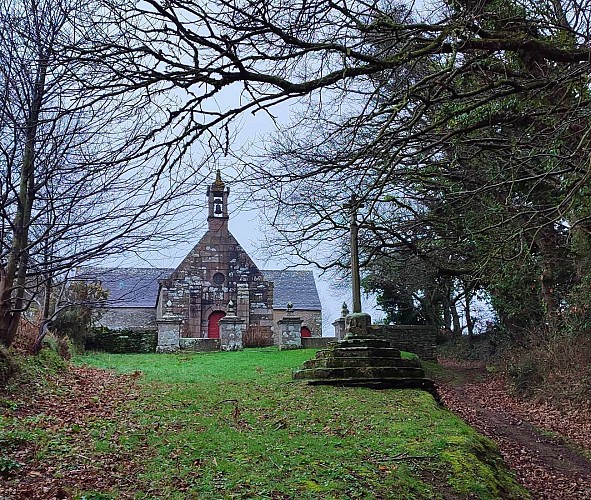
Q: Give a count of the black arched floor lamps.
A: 0